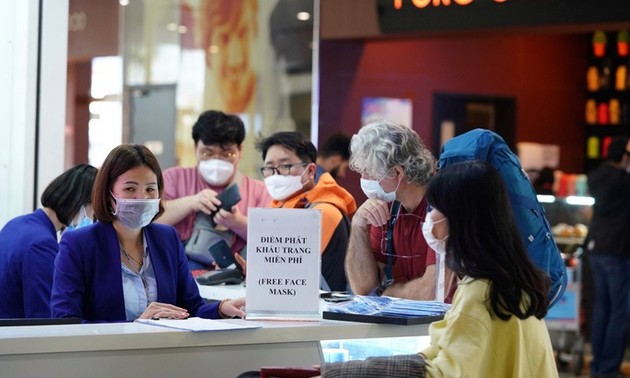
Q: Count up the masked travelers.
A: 4